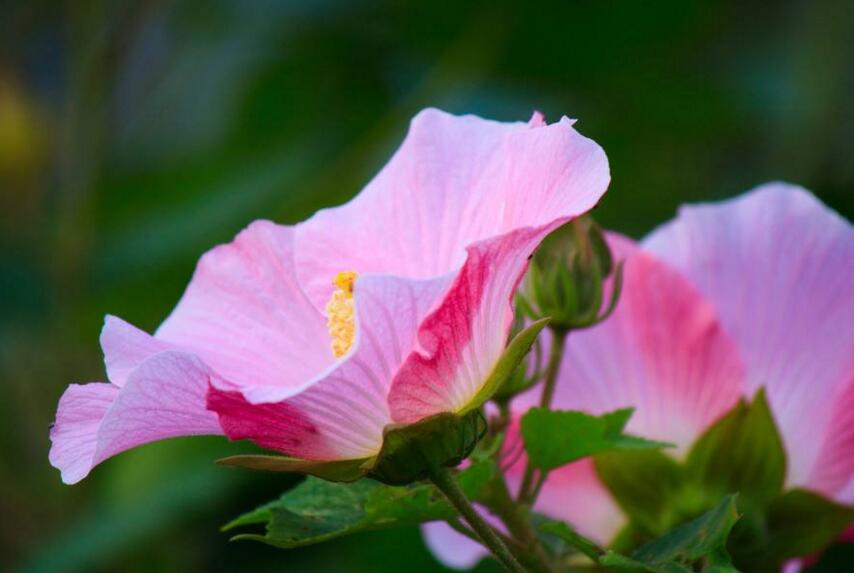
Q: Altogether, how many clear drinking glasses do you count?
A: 0